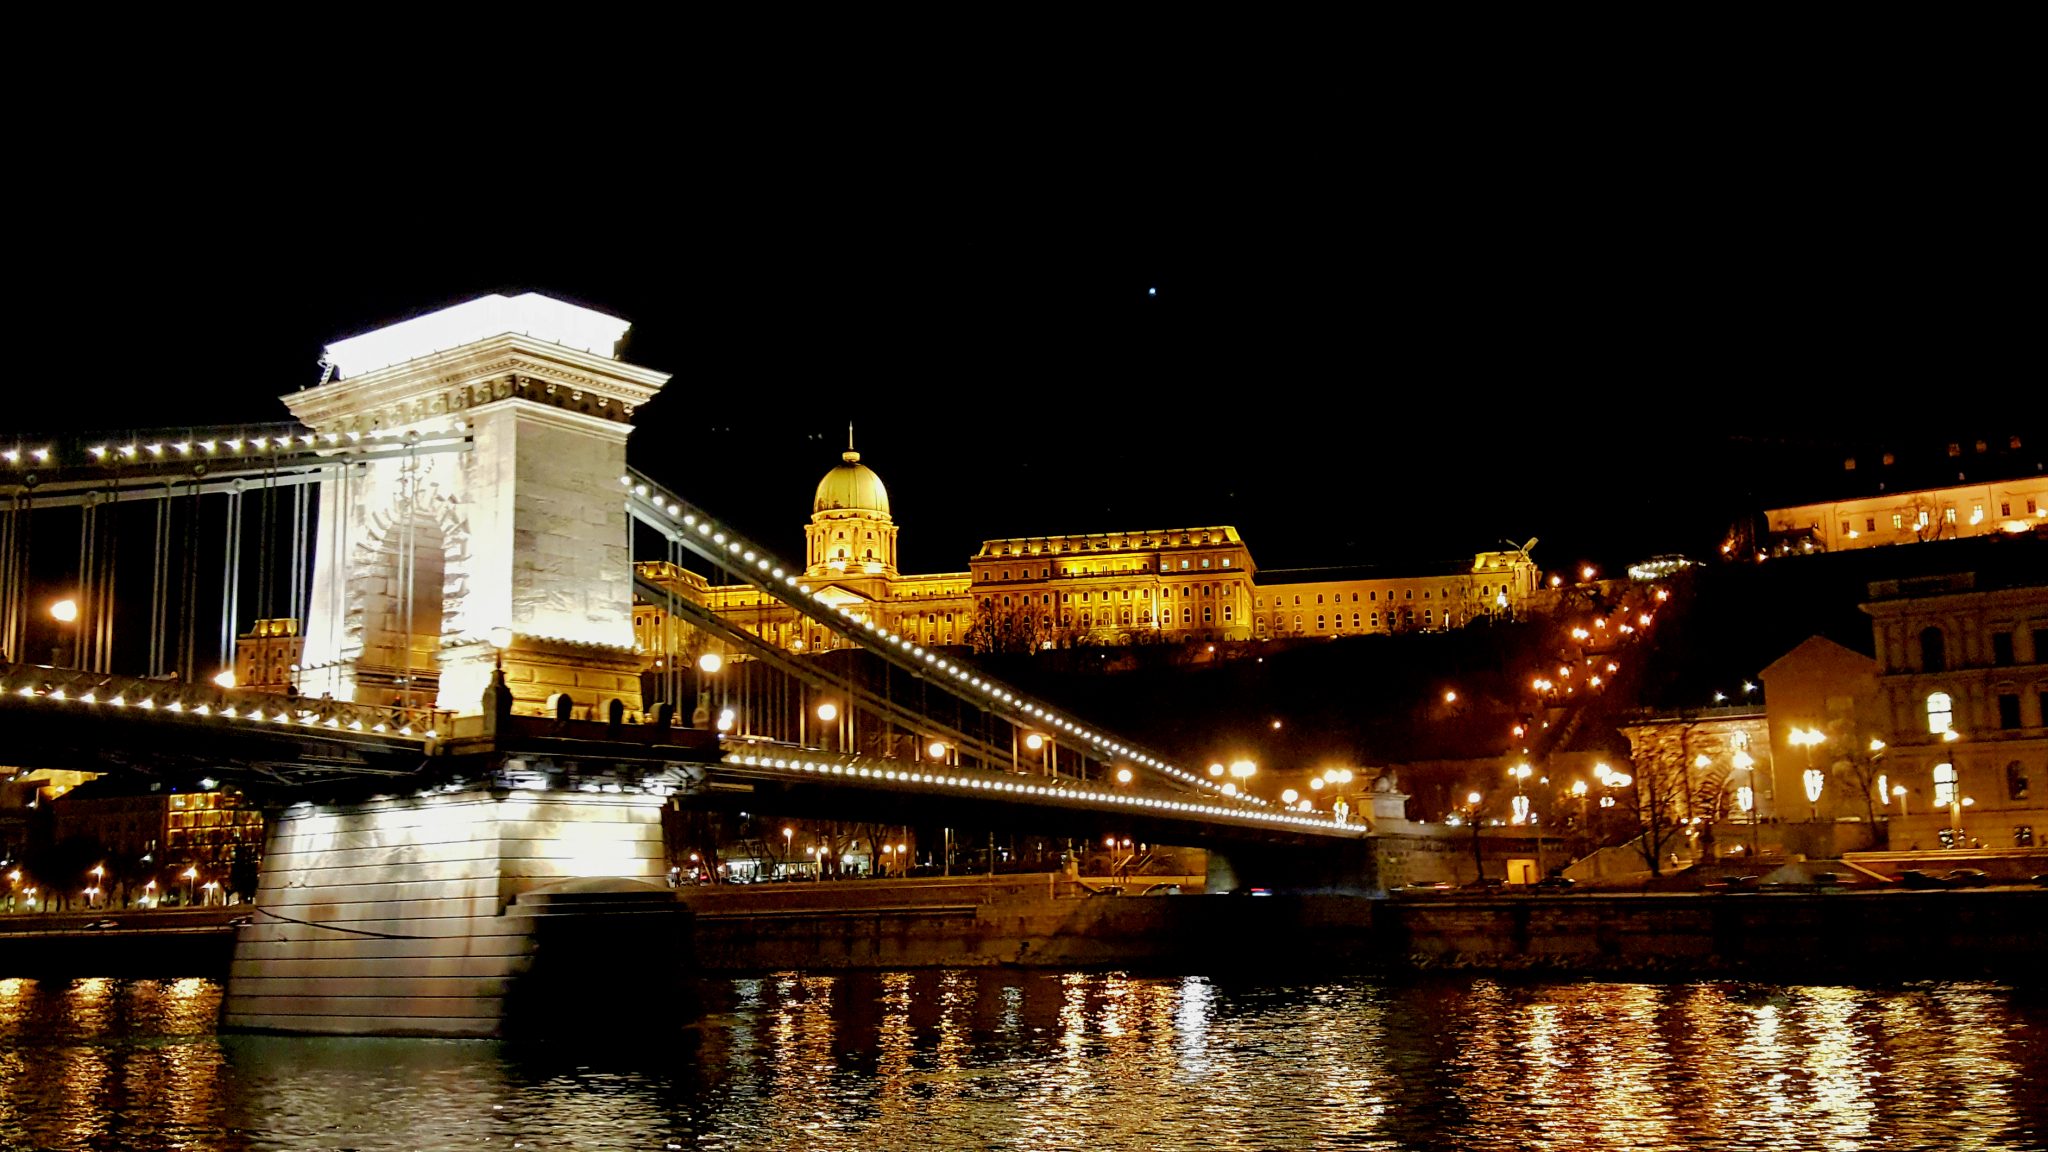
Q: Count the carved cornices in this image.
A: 1